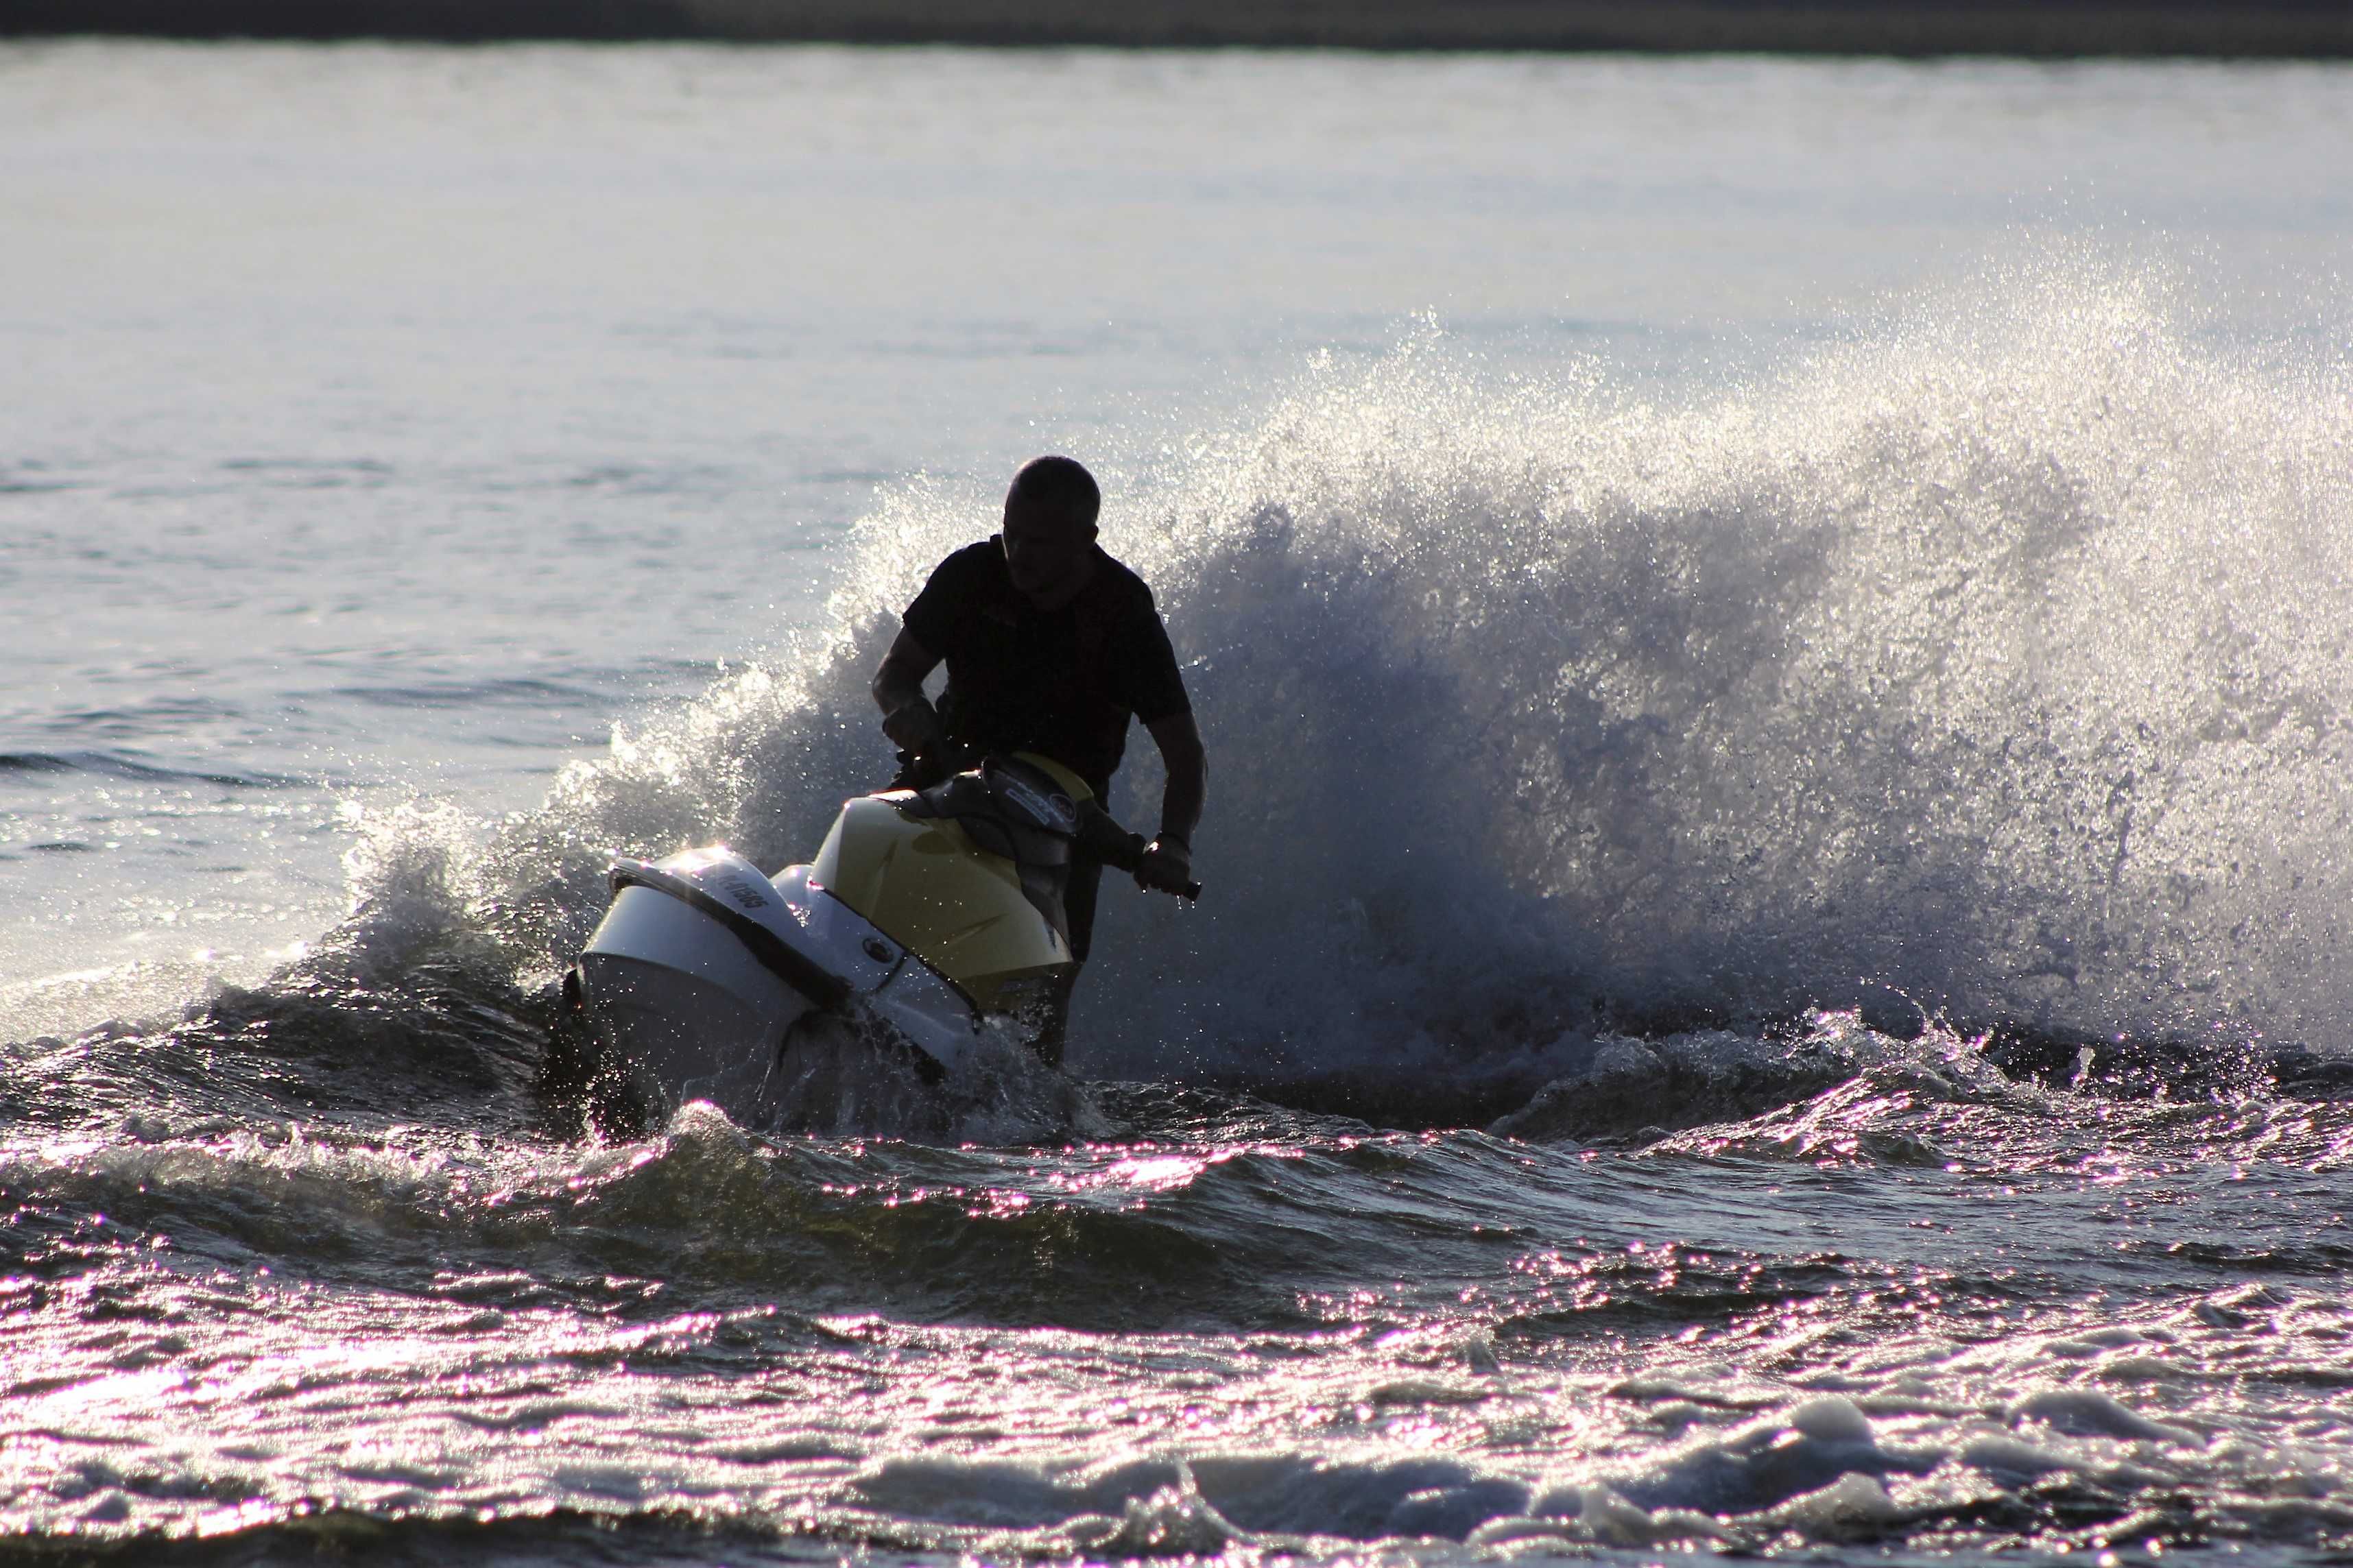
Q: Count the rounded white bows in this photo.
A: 1